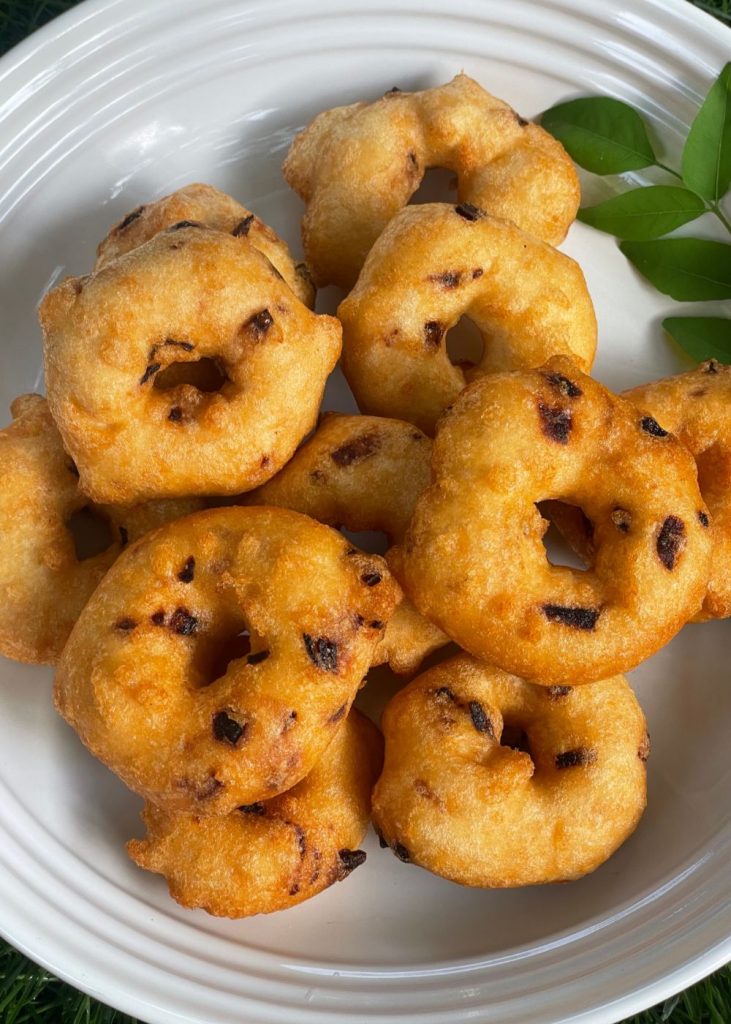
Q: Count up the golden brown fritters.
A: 11